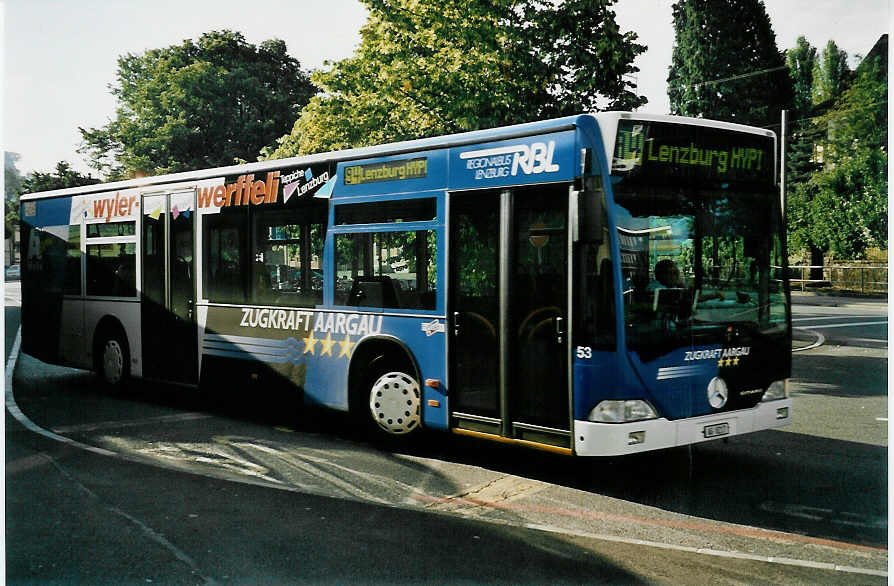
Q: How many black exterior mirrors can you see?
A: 1